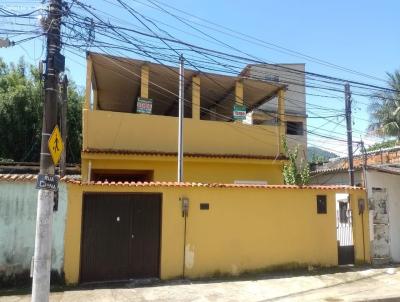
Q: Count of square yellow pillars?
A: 5